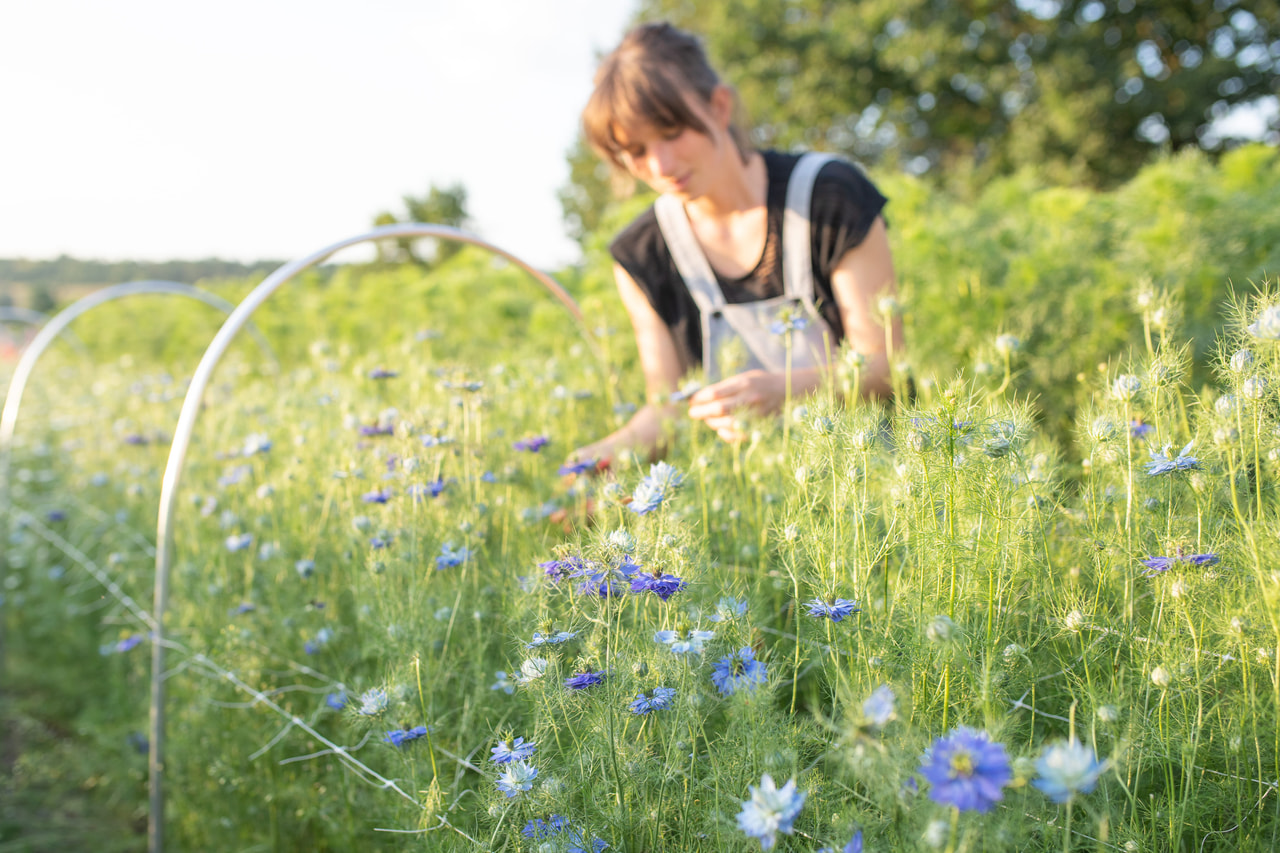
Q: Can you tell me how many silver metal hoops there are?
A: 3